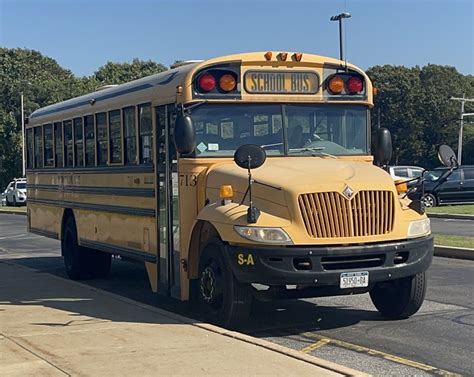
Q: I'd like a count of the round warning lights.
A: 4